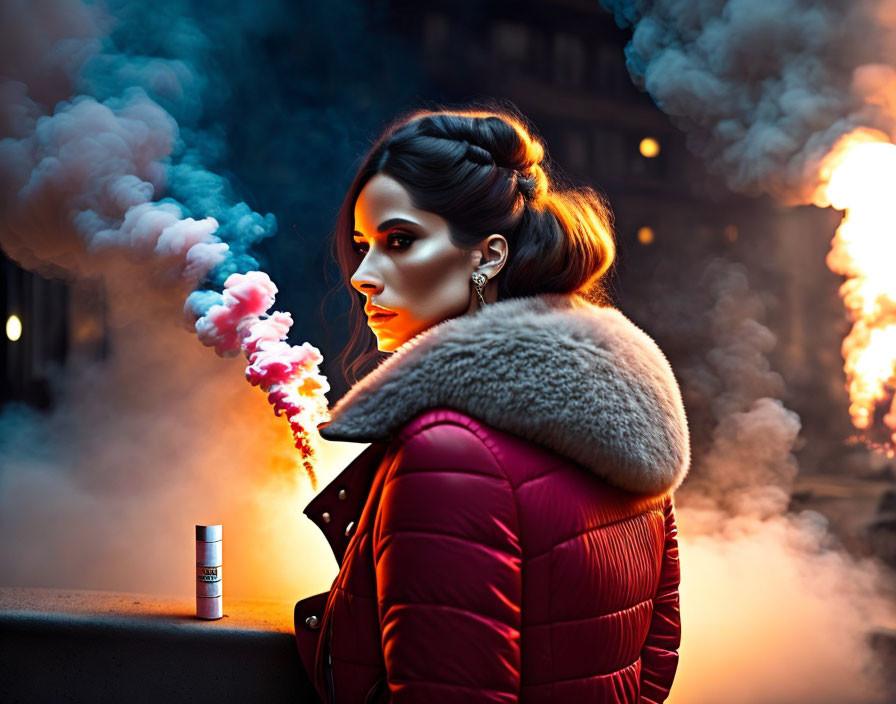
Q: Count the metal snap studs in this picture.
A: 4